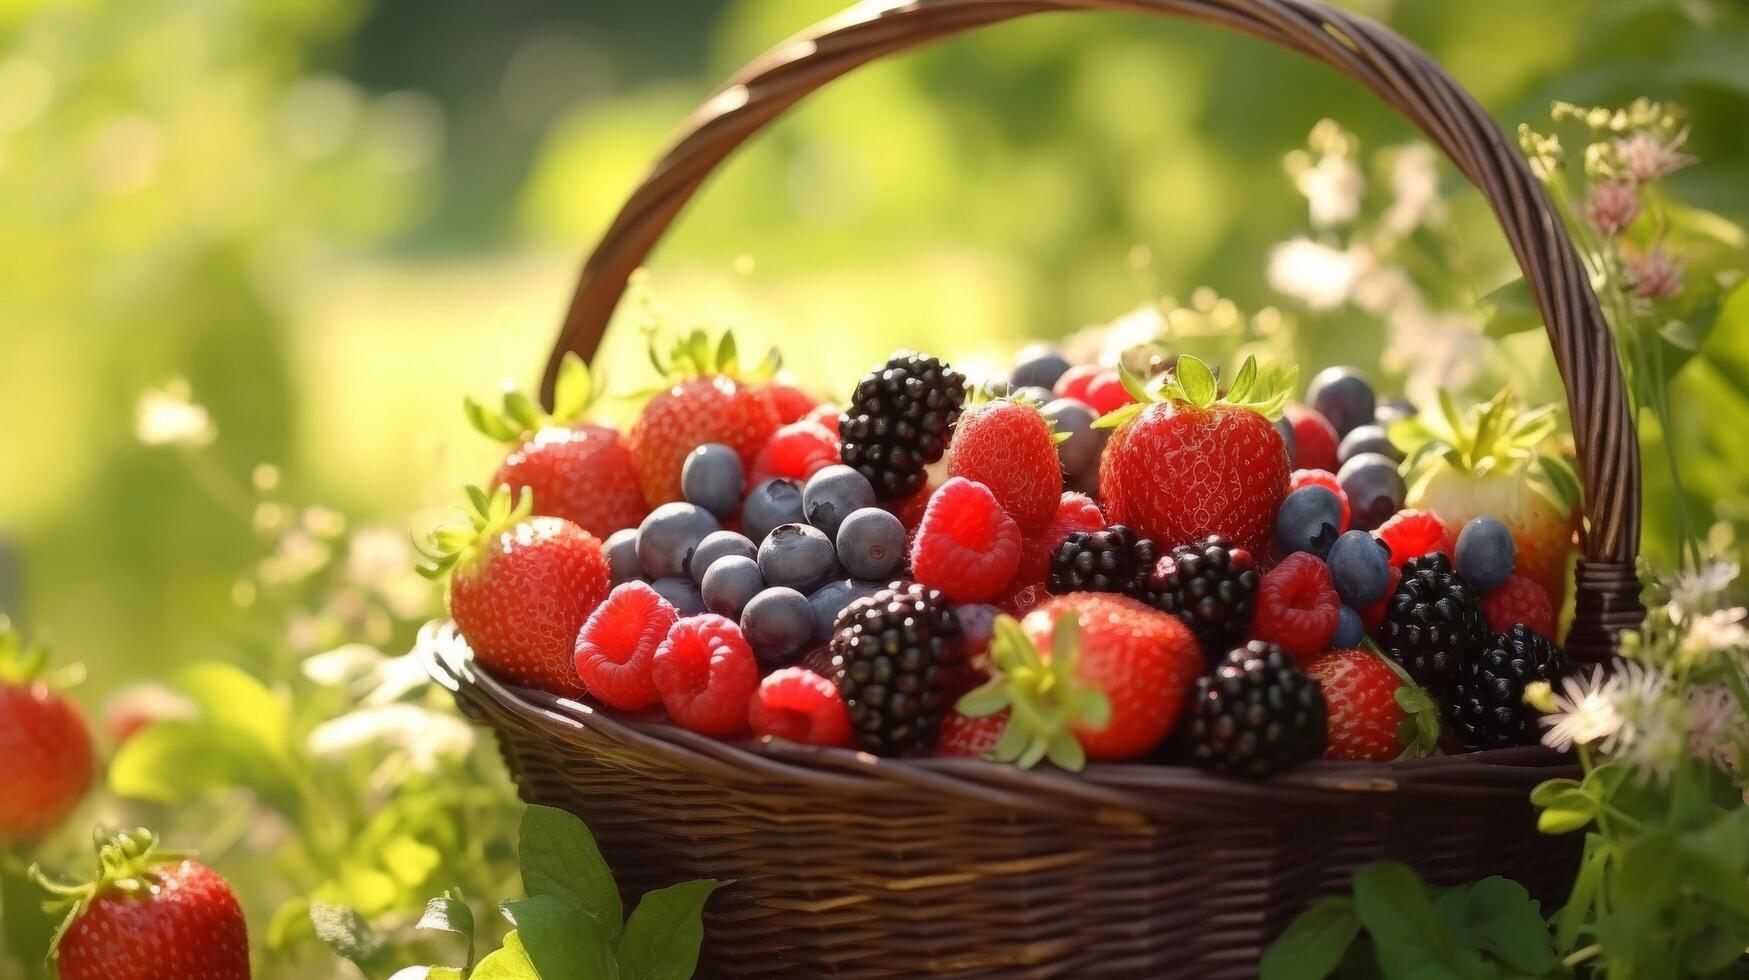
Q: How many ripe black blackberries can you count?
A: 7